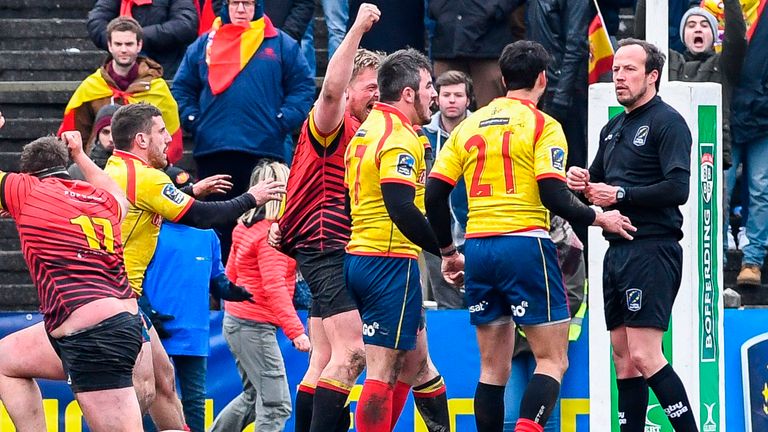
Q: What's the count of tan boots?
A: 1